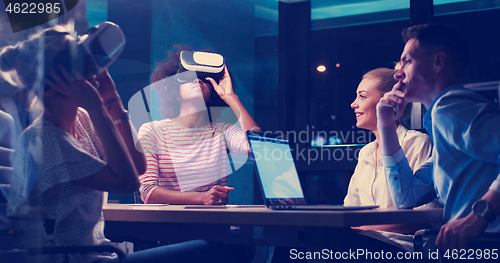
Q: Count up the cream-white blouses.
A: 1